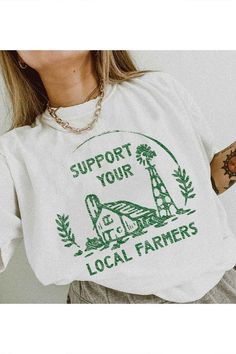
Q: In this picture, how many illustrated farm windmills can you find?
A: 1